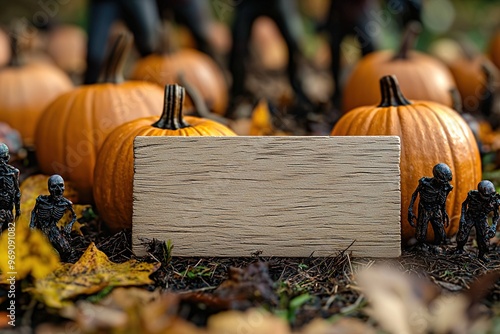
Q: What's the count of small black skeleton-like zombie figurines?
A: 4